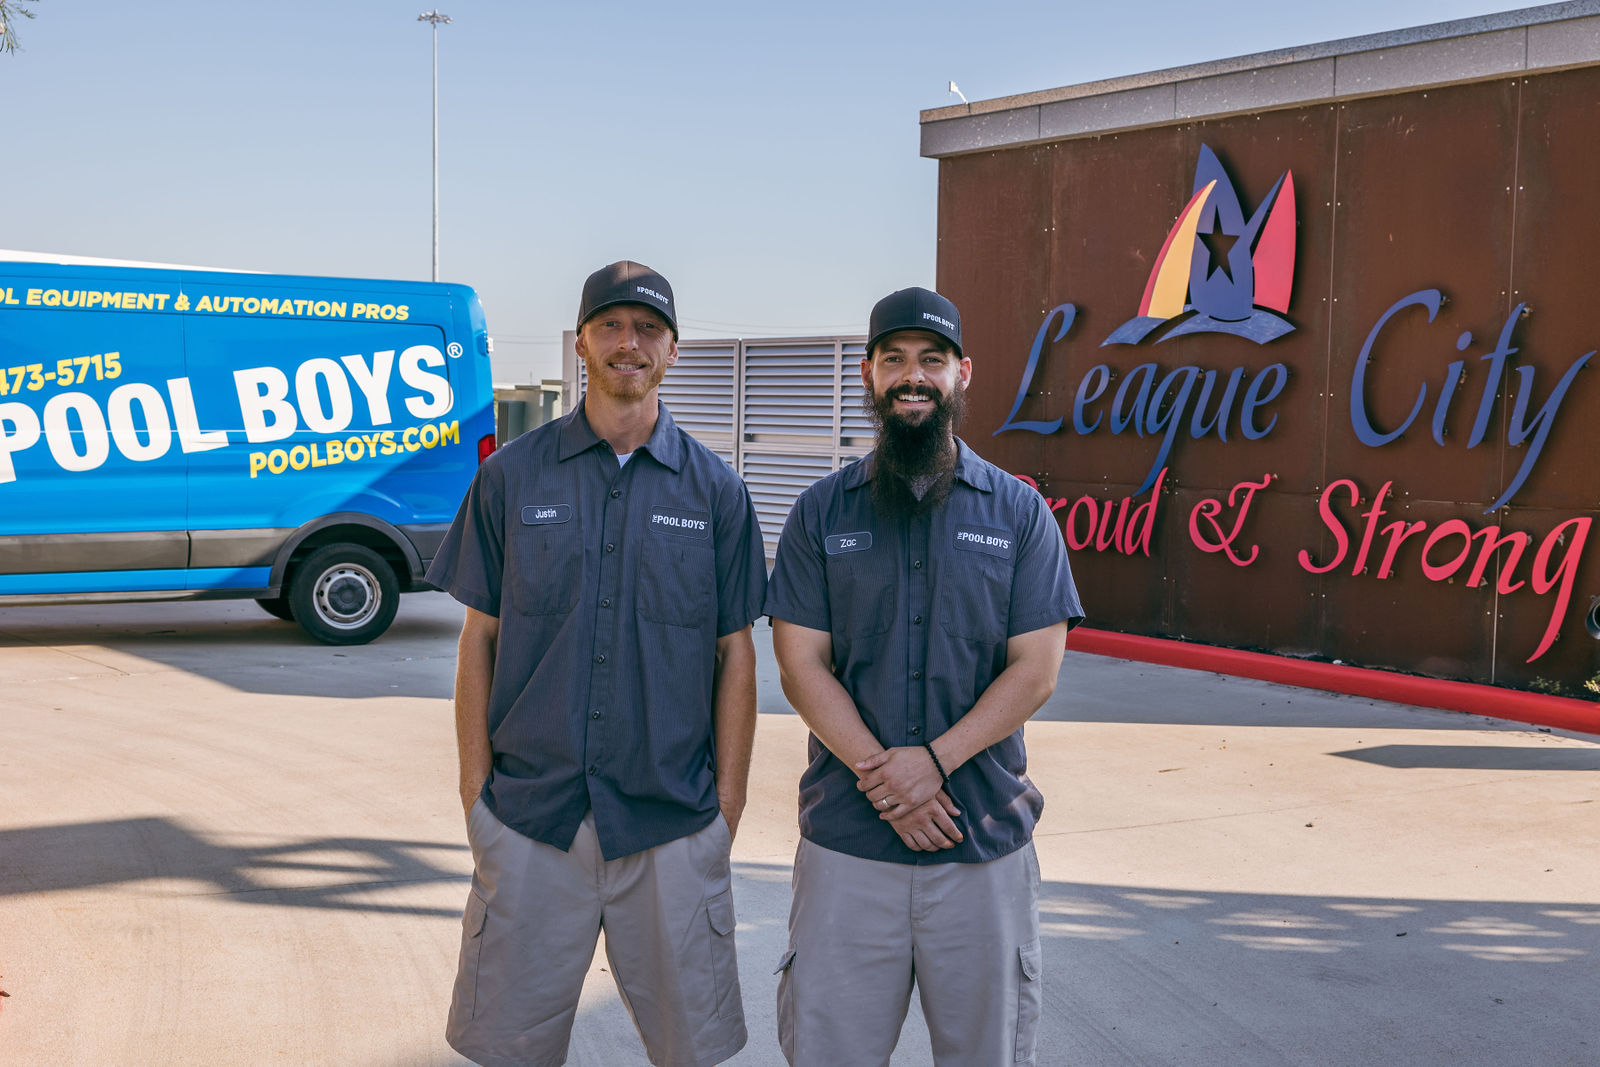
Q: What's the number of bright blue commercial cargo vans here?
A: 1